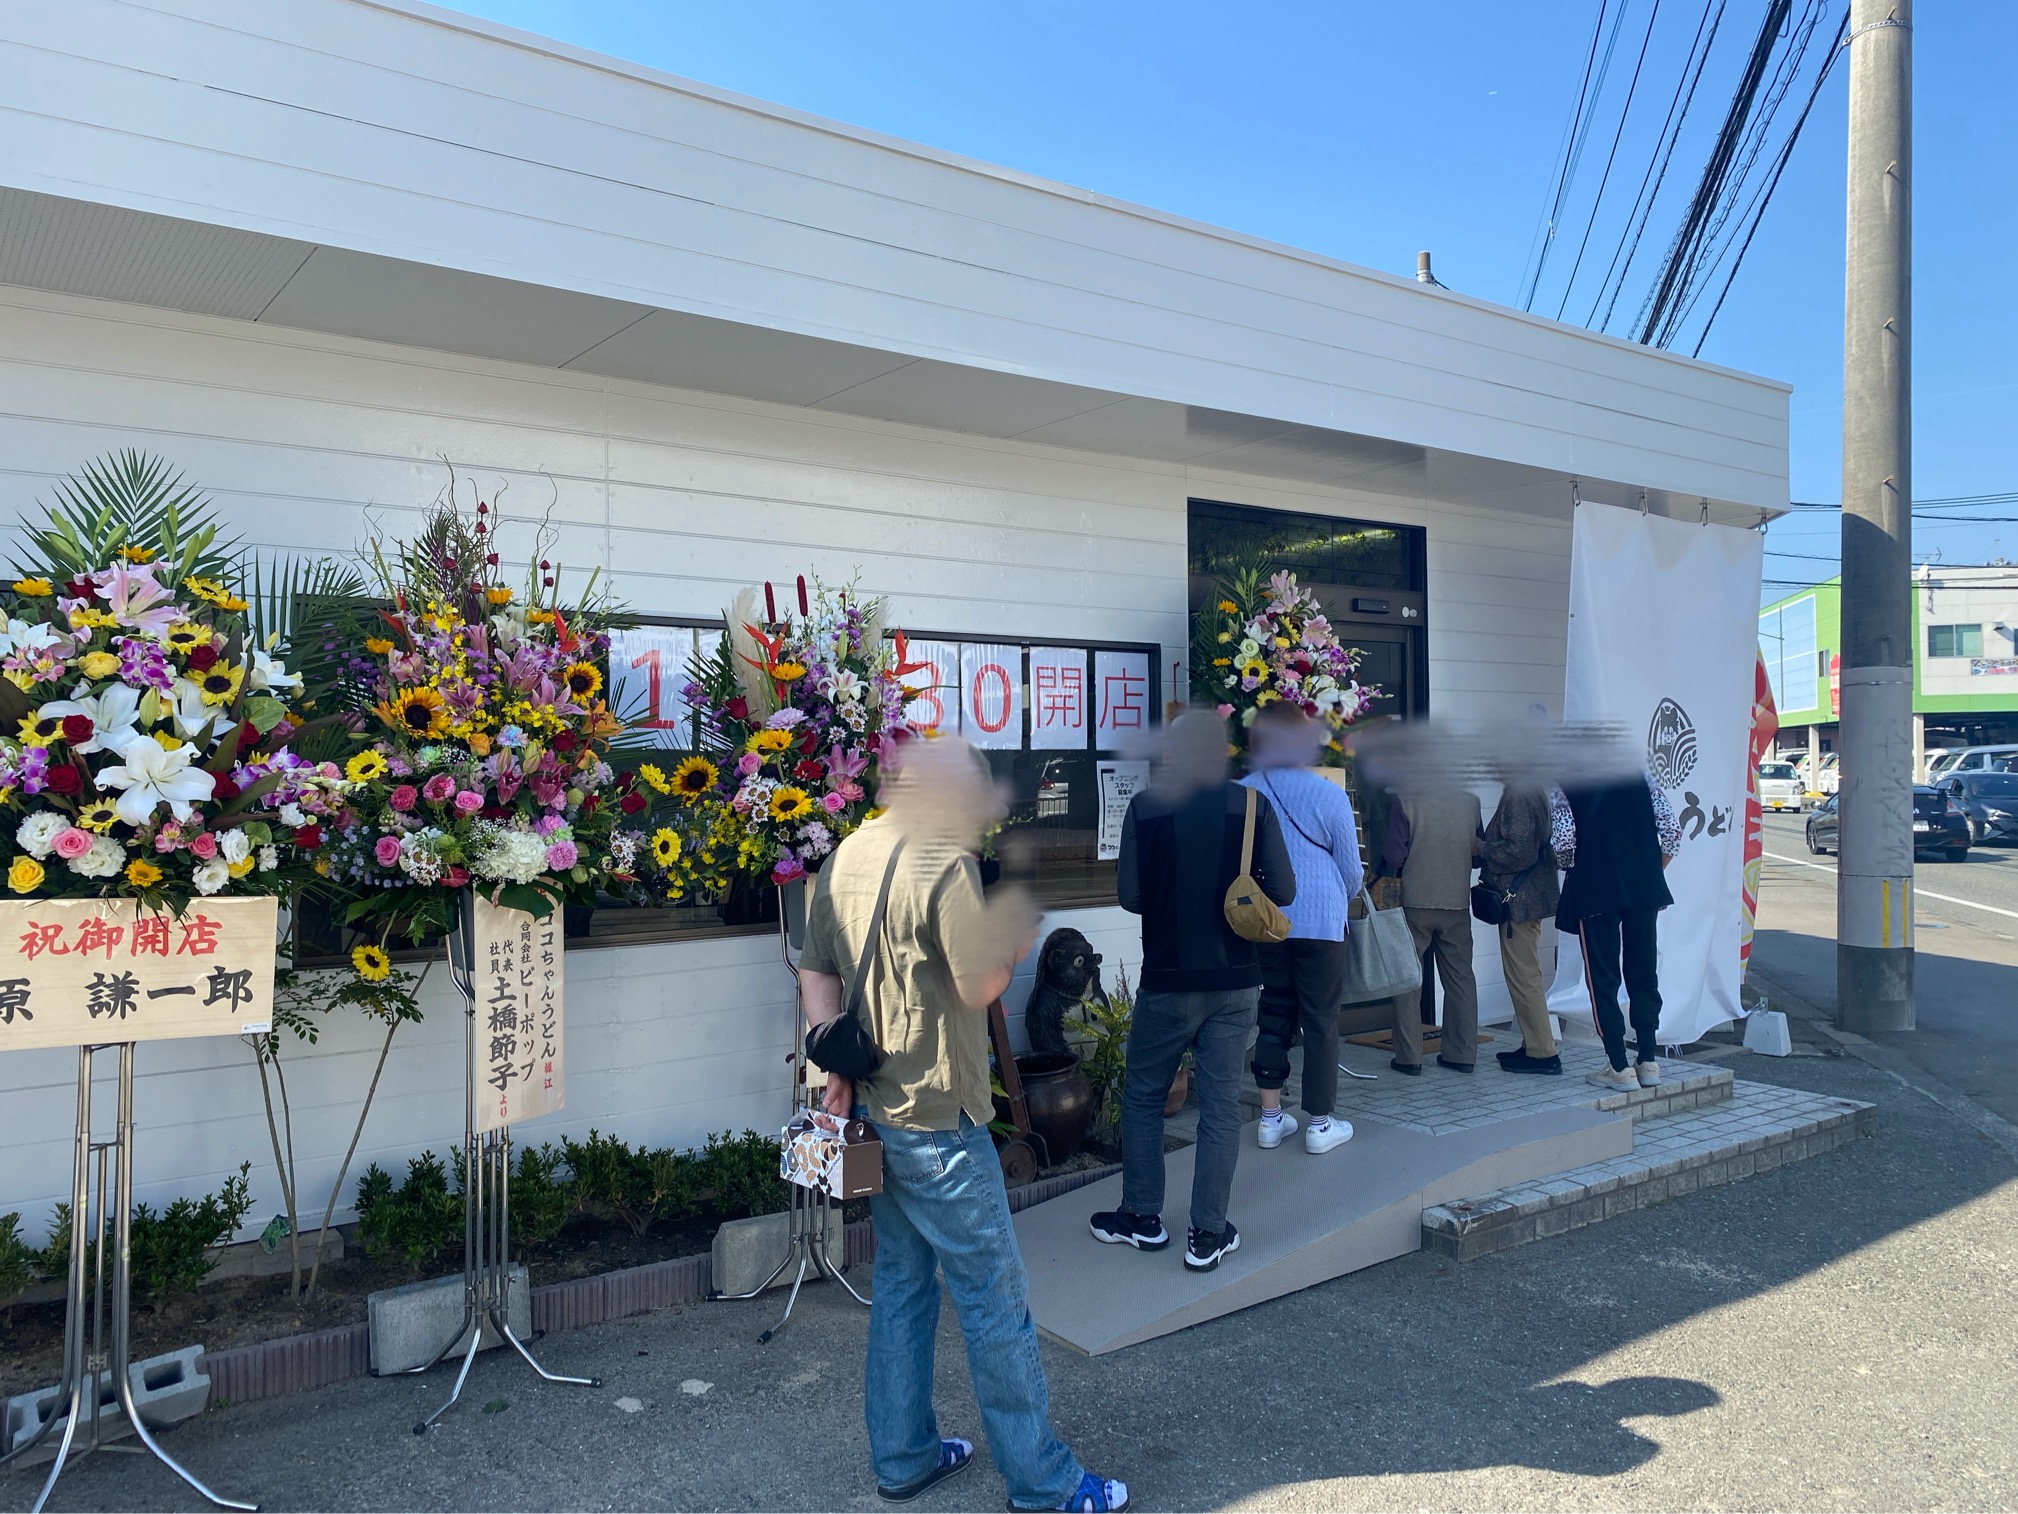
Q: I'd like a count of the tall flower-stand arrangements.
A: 4